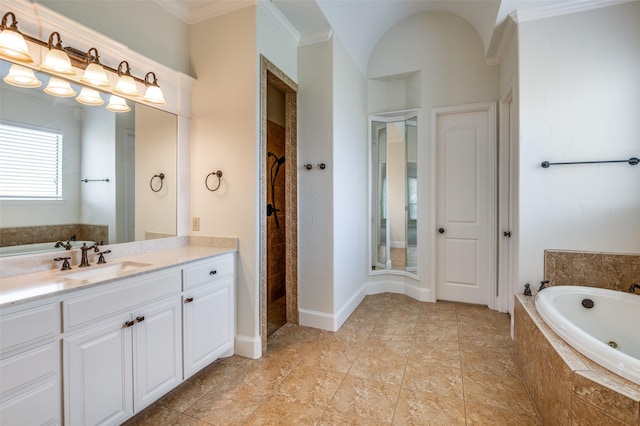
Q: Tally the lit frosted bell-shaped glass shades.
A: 5